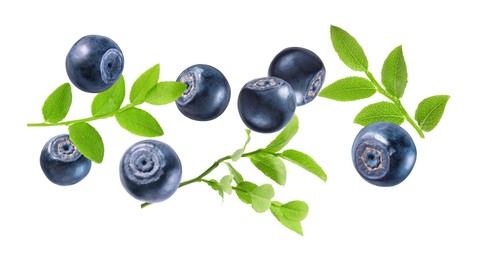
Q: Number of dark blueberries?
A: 7